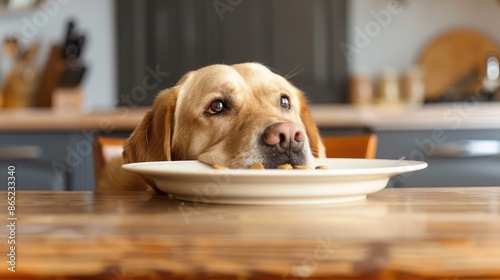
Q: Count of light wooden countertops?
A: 1